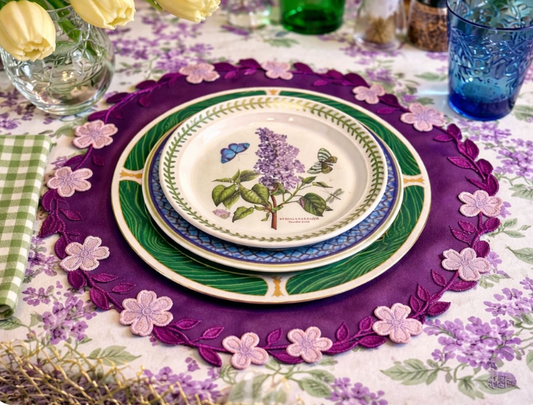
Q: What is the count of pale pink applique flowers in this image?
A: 13